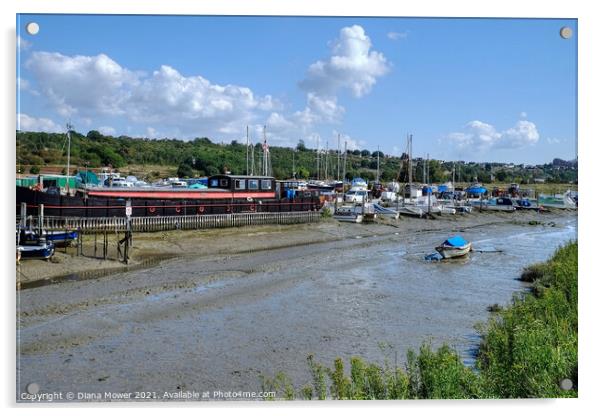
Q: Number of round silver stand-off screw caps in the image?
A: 4